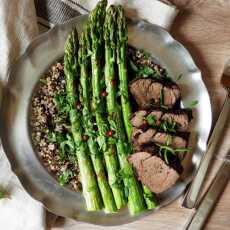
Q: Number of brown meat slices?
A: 4